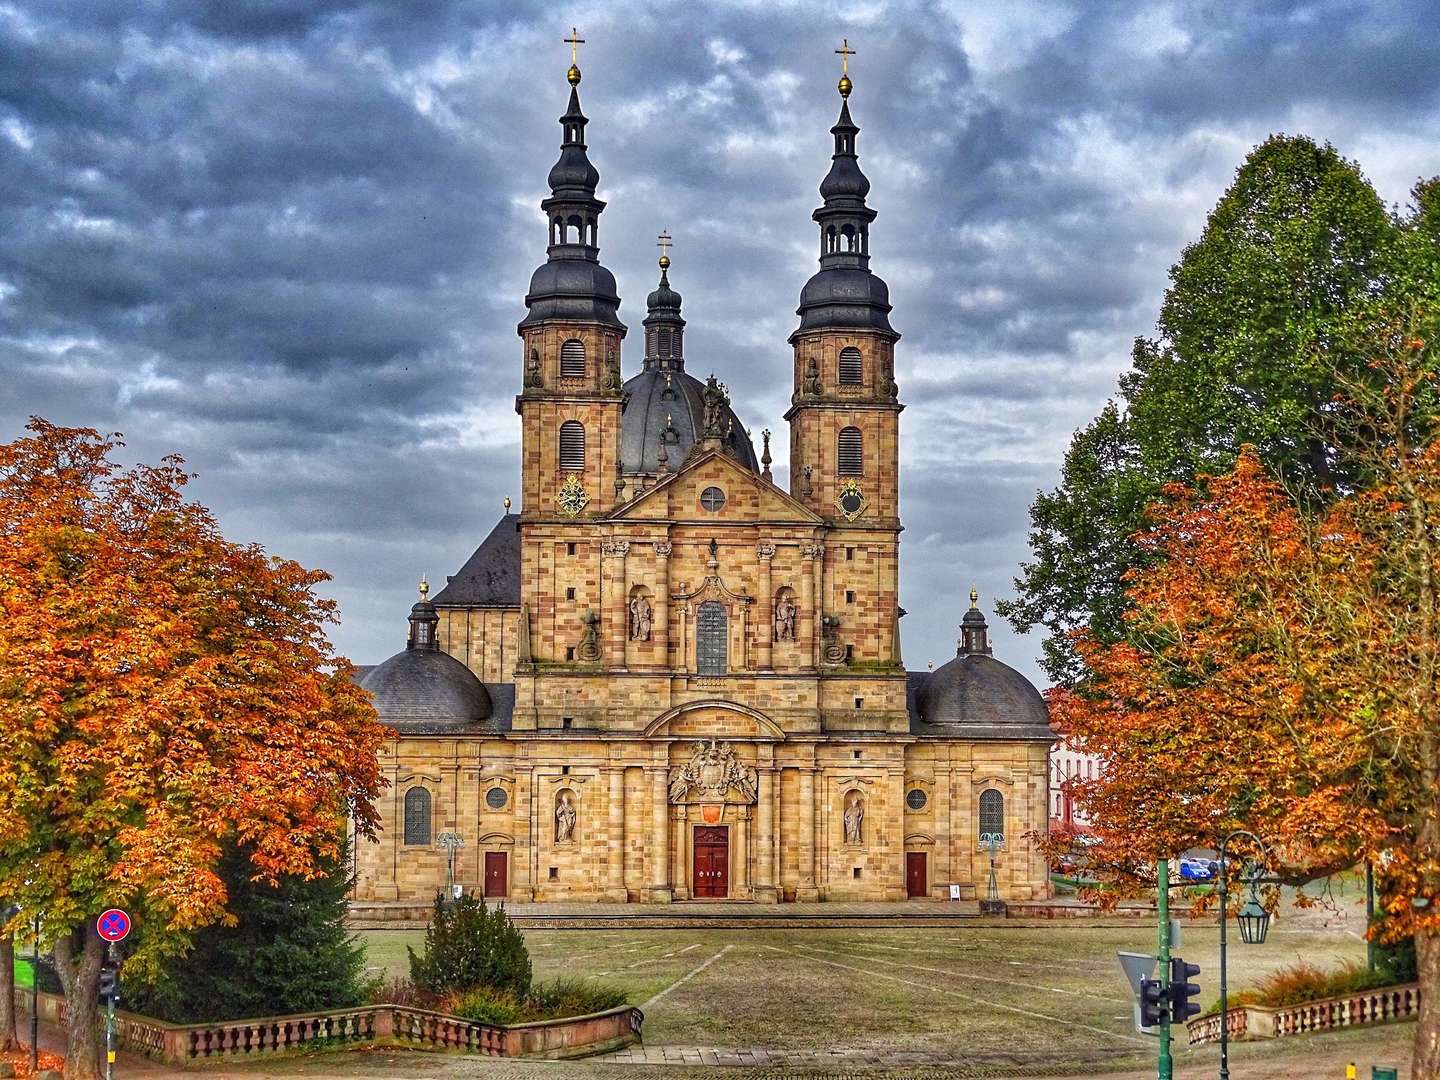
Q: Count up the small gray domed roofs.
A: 2